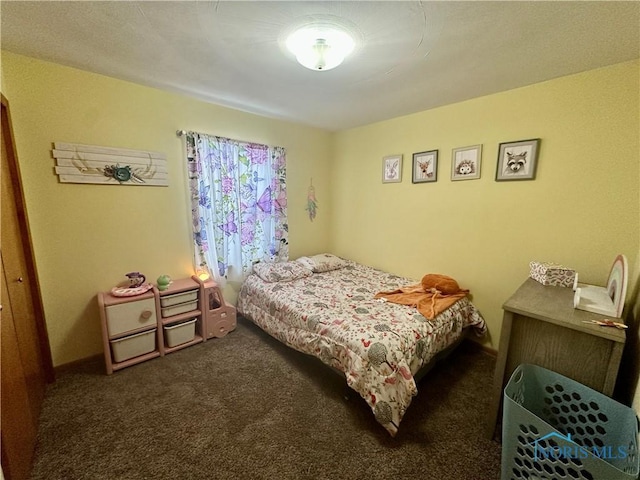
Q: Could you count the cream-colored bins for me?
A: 4